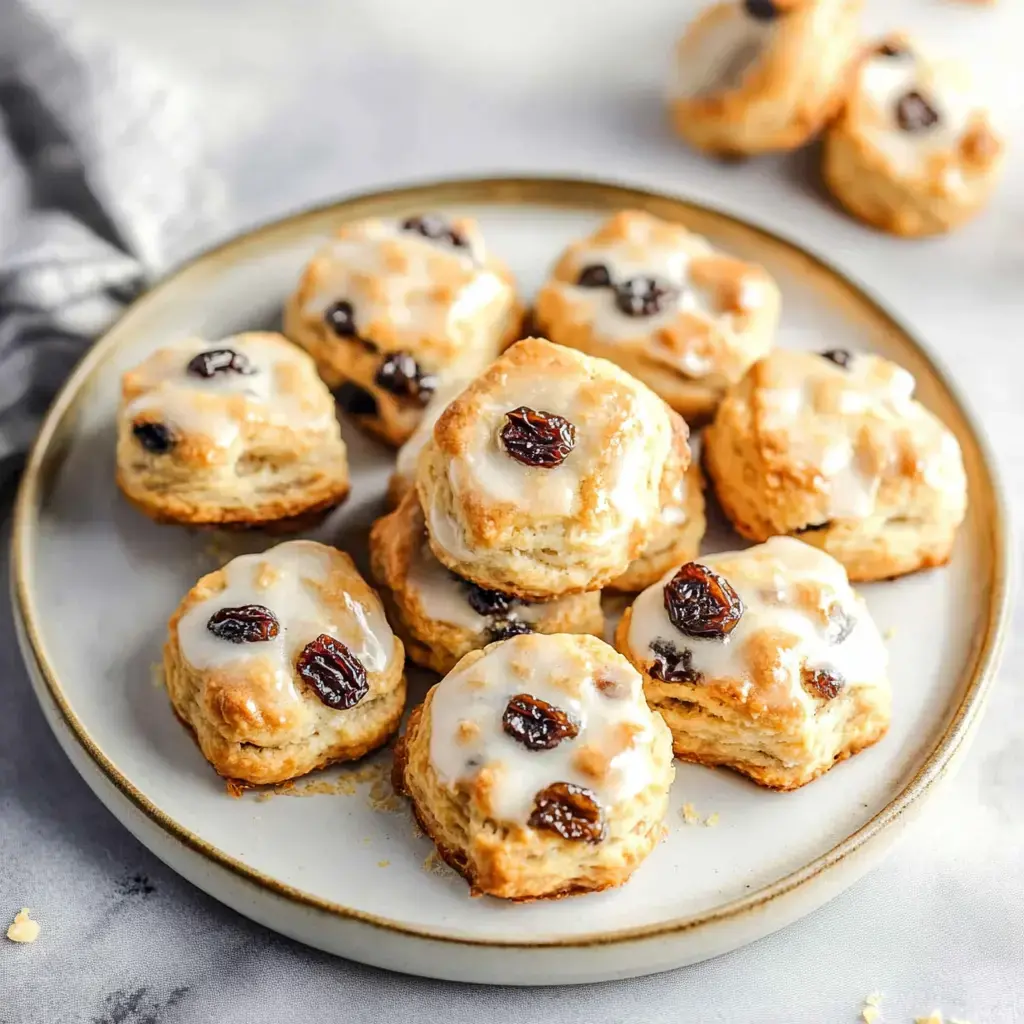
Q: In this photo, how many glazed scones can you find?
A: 12